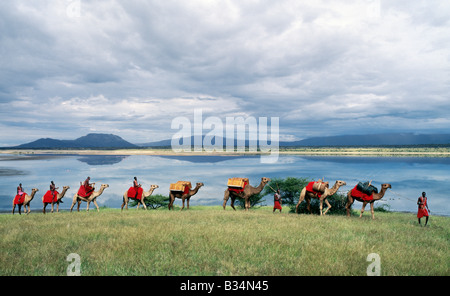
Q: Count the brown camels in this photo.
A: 8